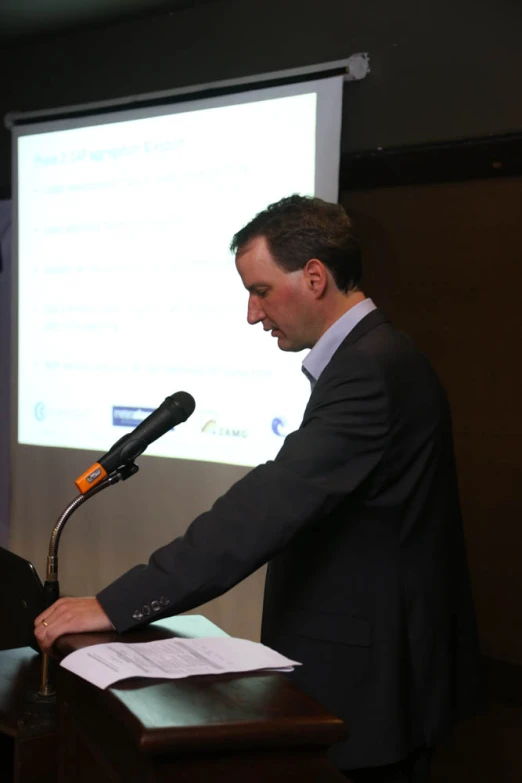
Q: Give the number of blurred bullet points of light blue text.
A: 5